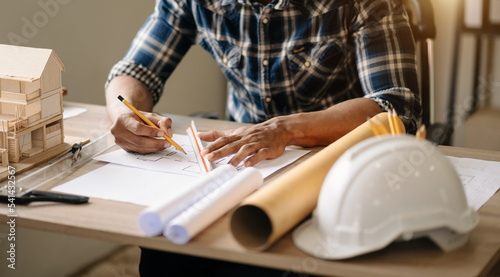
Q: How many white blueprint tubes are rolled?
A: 2